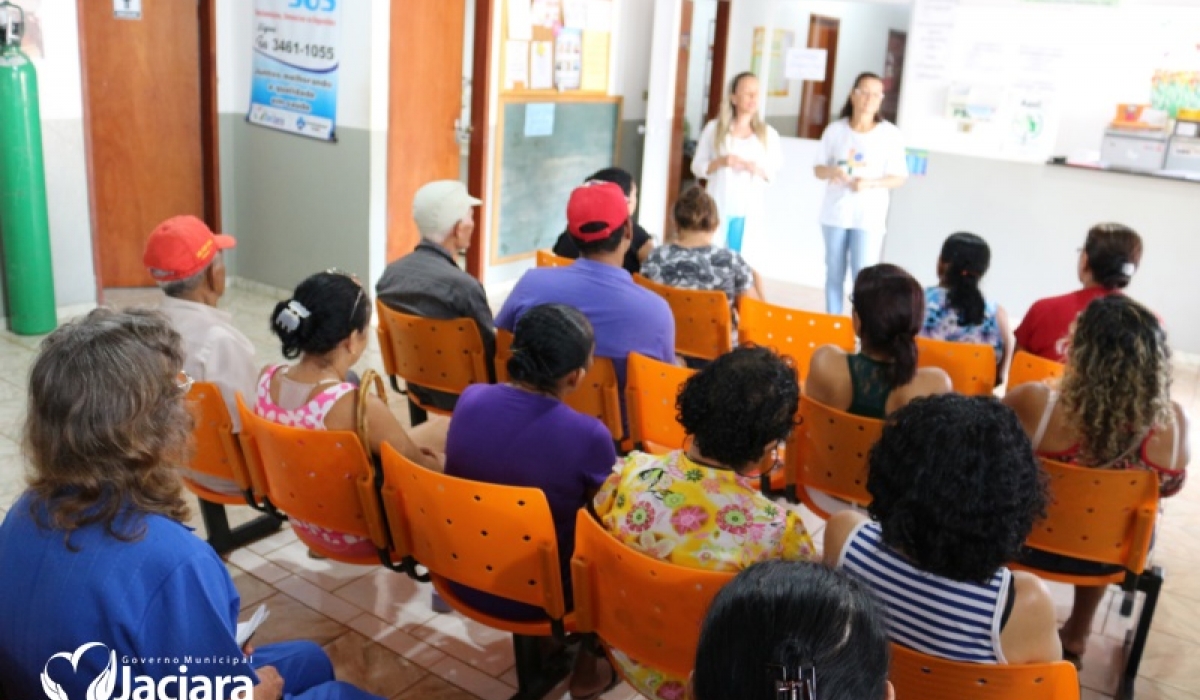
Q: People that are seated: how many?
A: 15